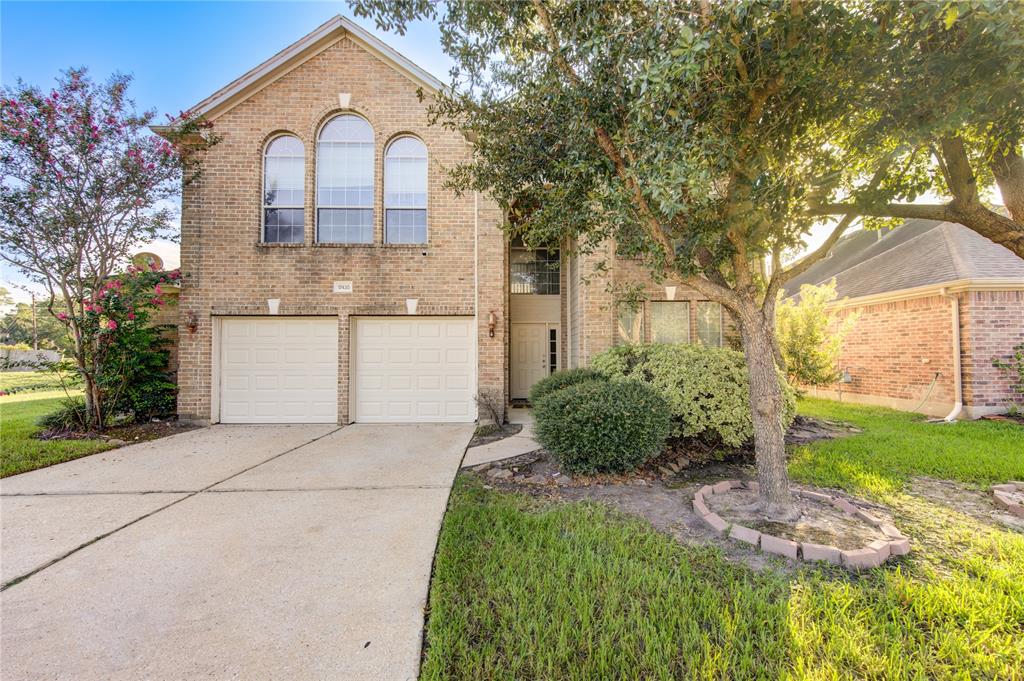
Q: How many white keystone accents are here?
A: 4